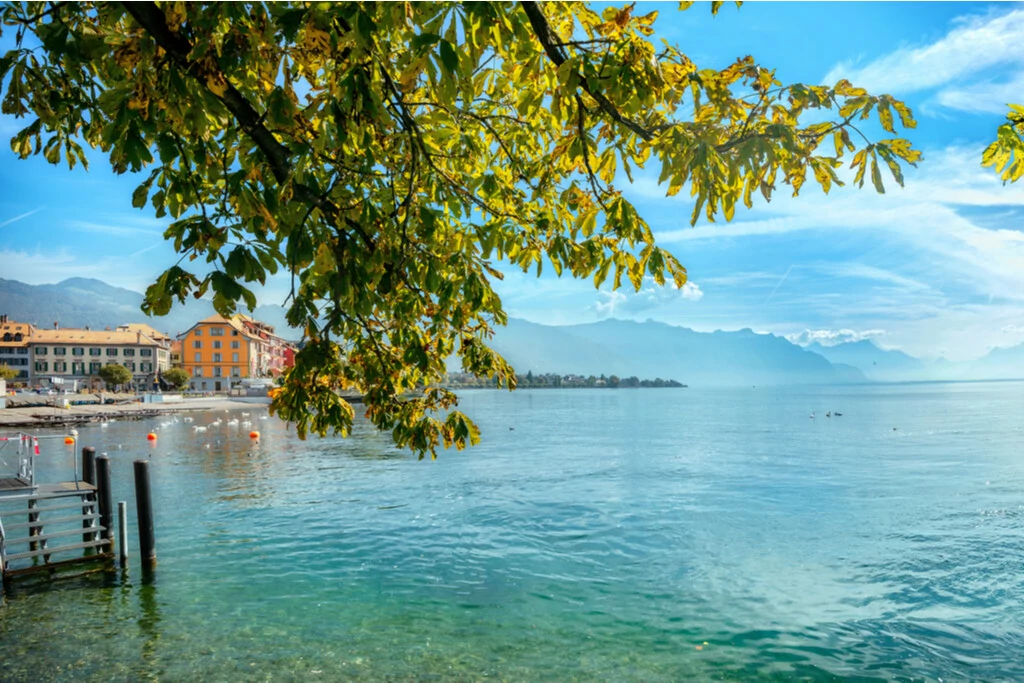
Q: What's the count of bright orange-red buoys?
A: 3